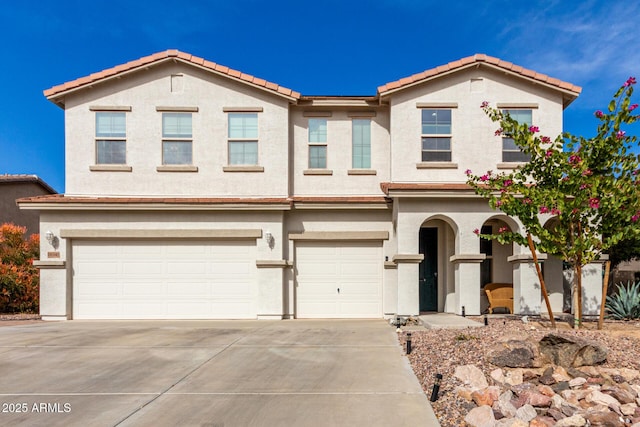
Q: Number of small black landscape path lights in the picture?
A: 5